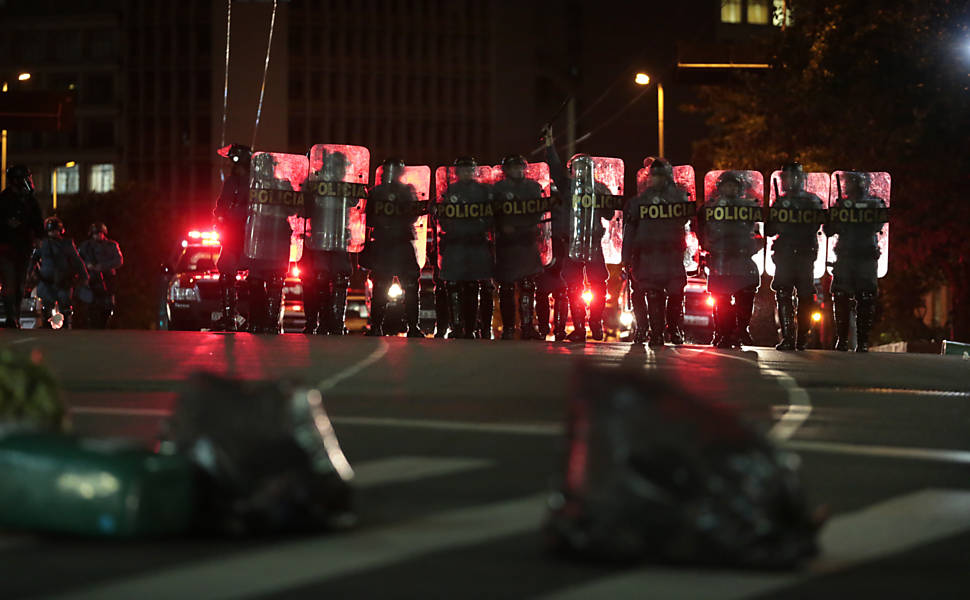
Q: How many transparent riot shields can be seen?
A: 10